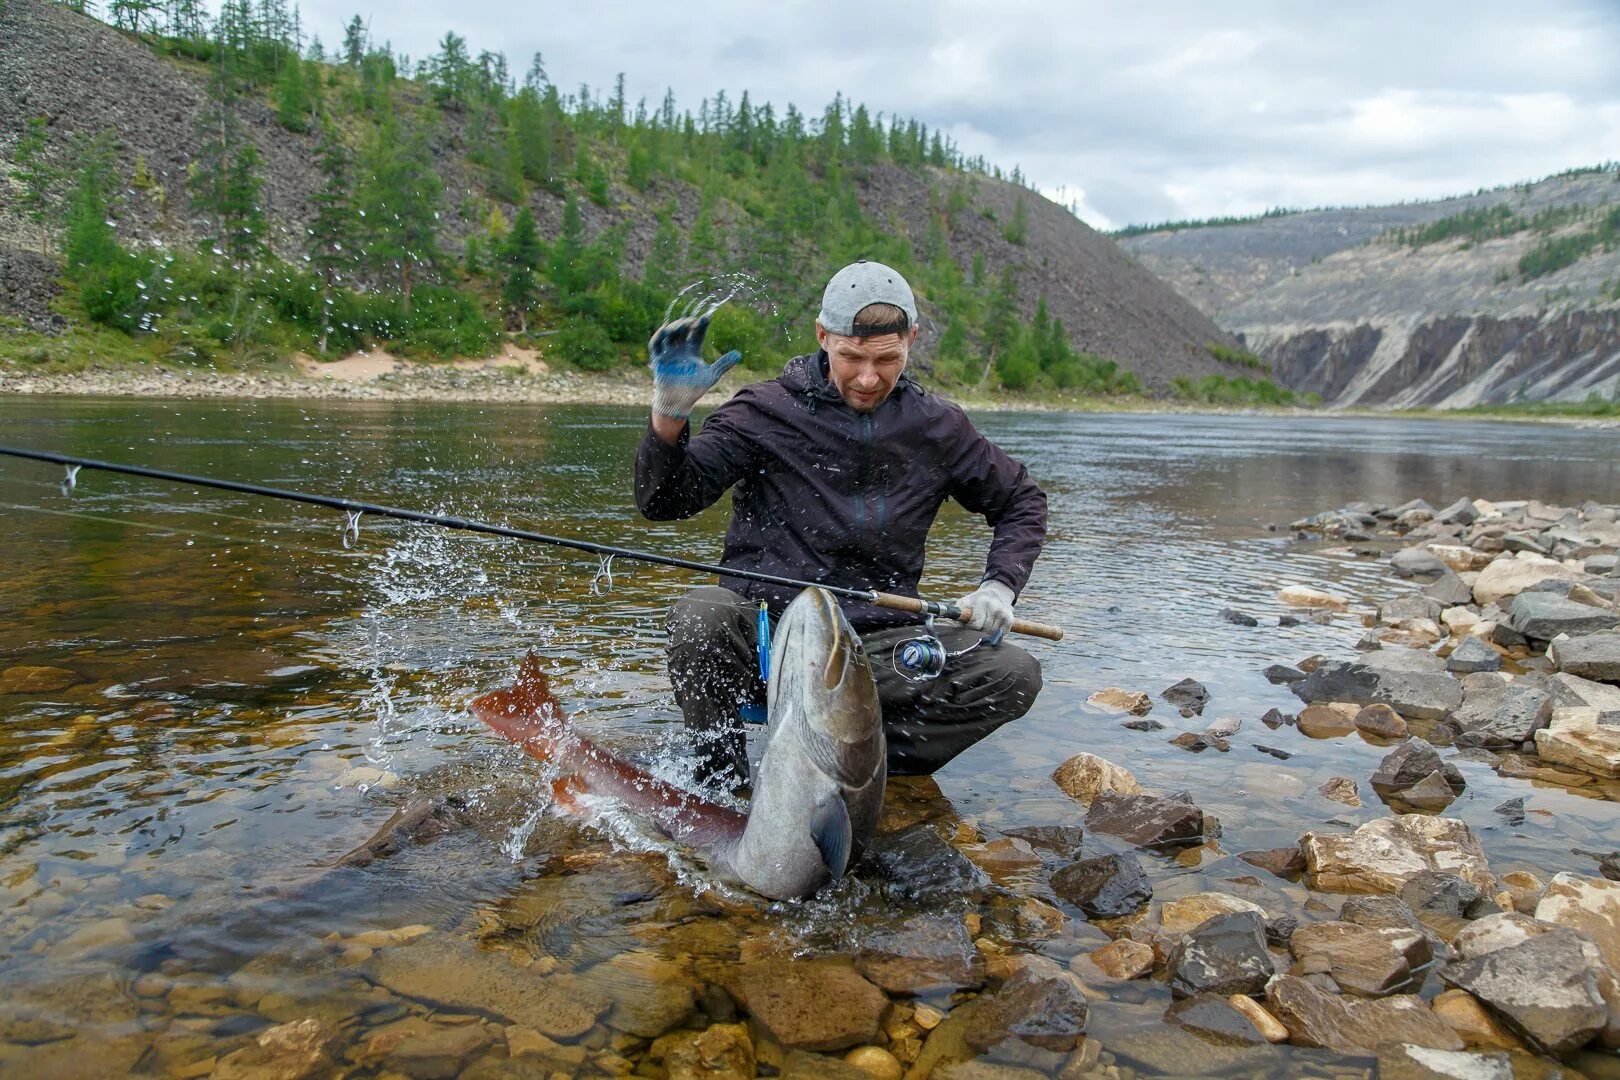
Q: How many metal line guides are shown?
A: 3